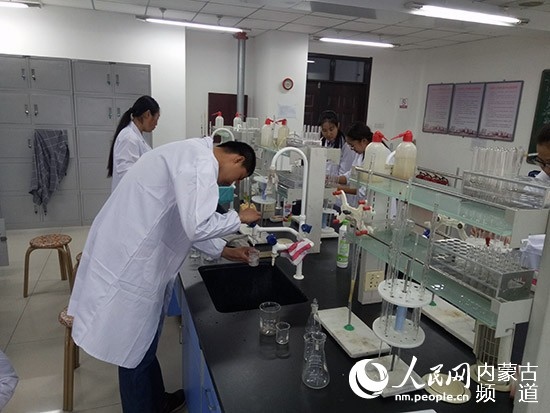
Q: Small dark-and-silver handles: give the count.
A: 11